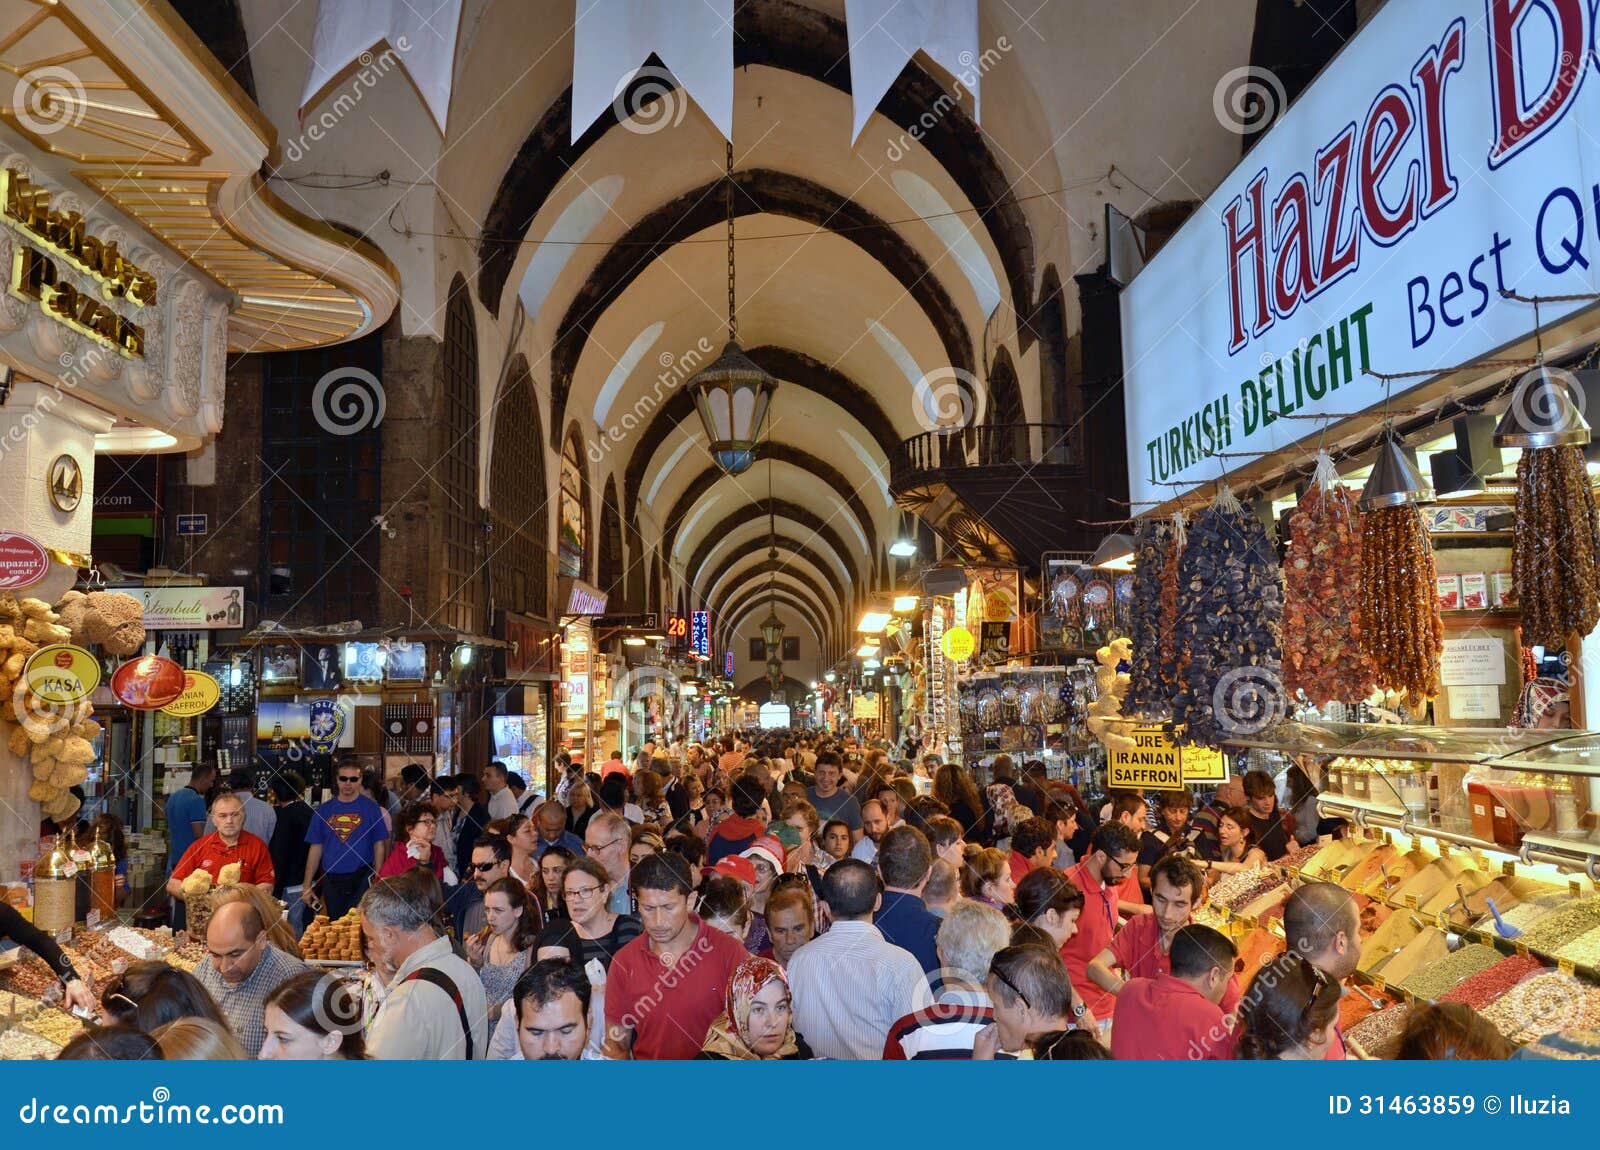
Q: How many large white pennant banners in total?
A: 3